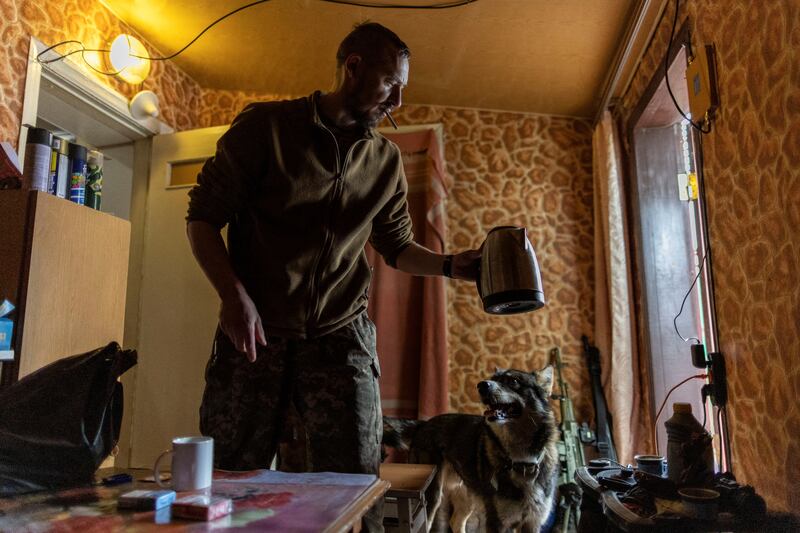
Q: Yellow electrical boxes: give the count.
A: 1